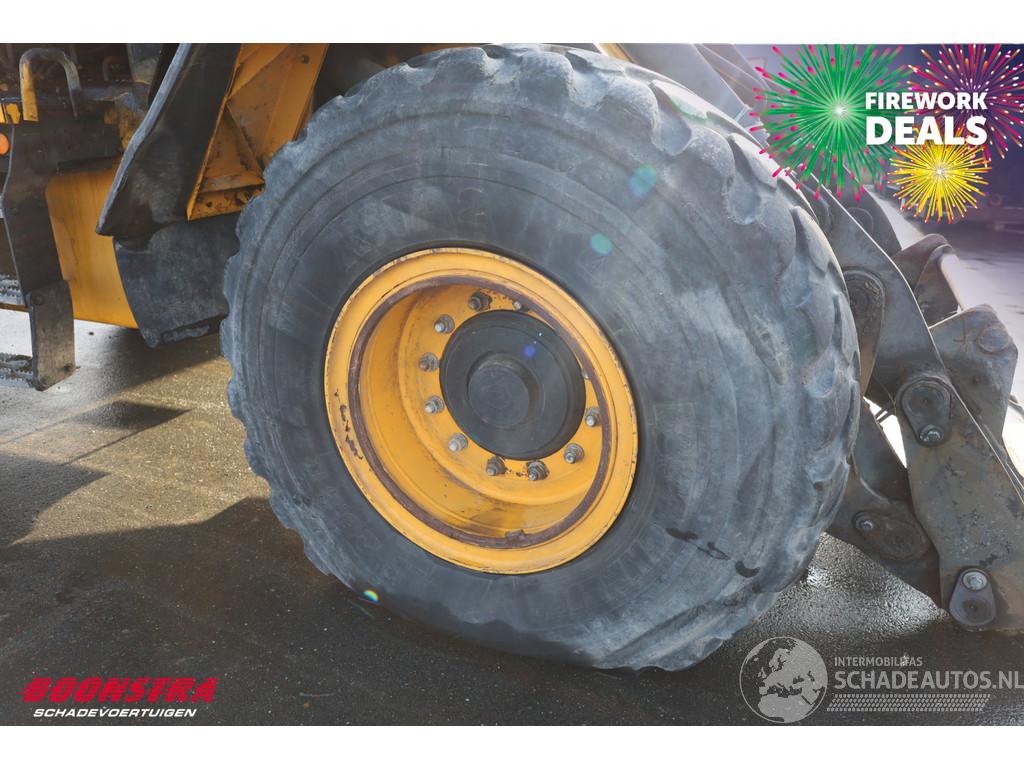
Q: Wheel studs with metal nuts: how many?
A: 11